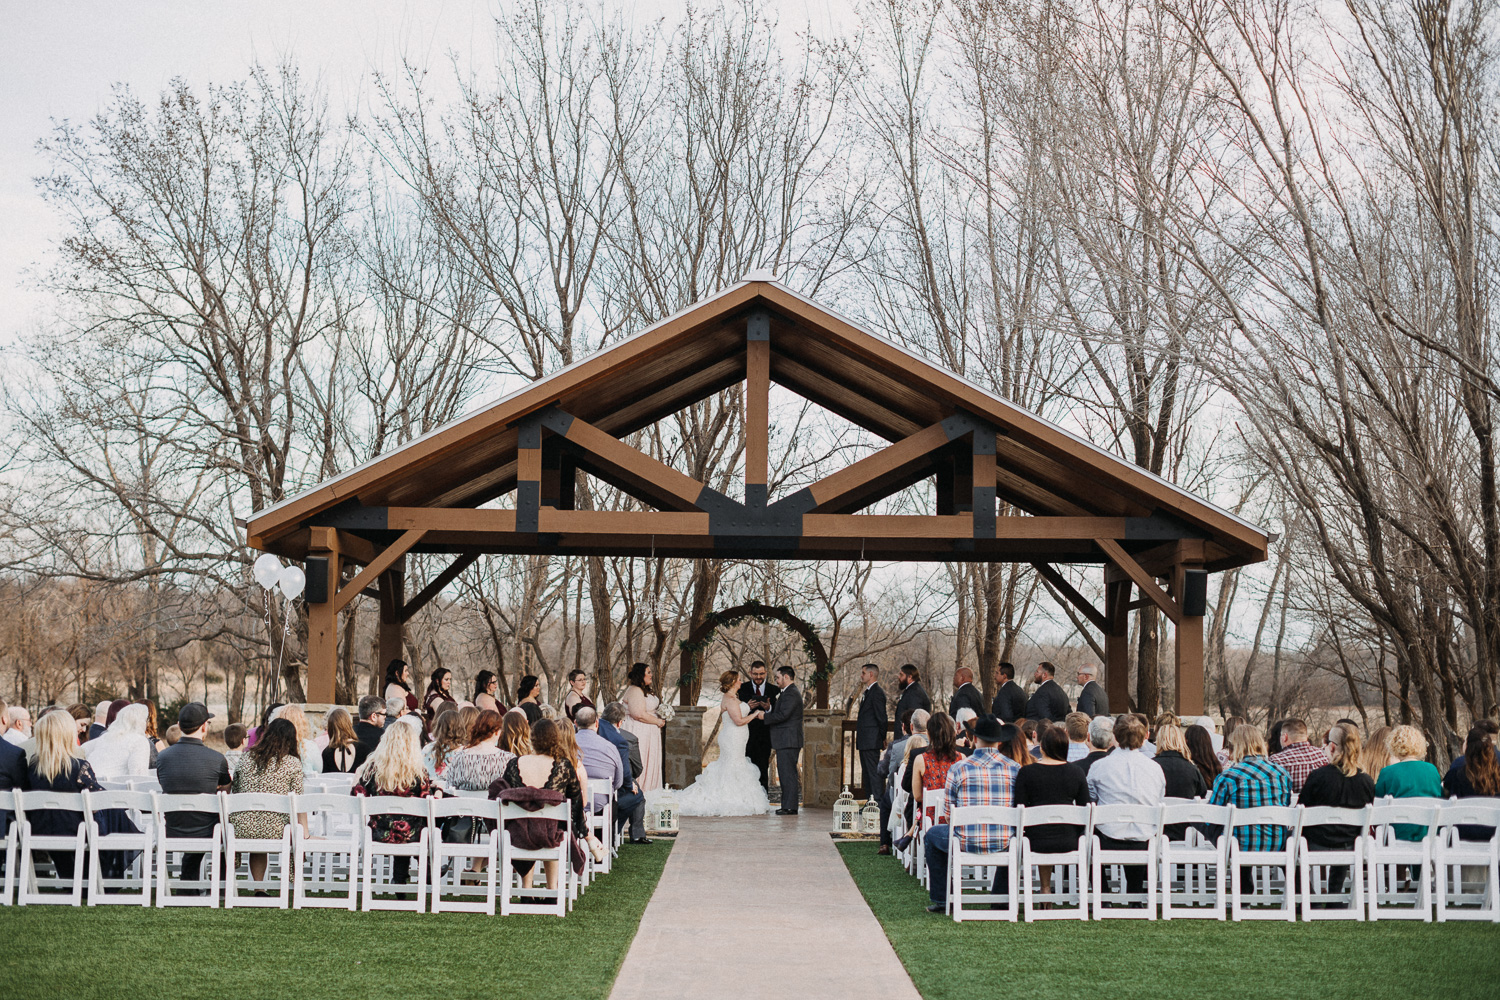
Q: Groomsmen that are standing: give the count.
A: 6